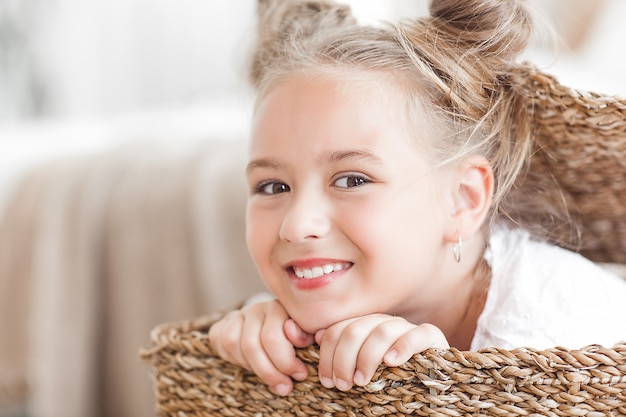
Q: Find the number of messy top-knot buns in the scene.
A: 2